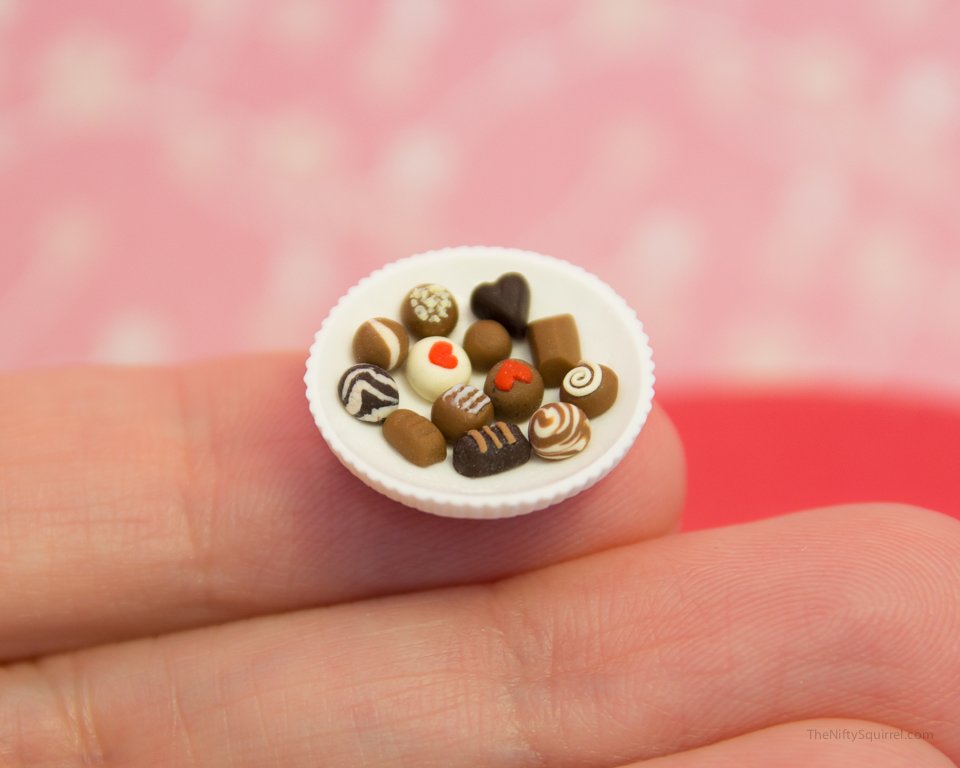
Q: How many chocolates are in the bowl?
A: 13